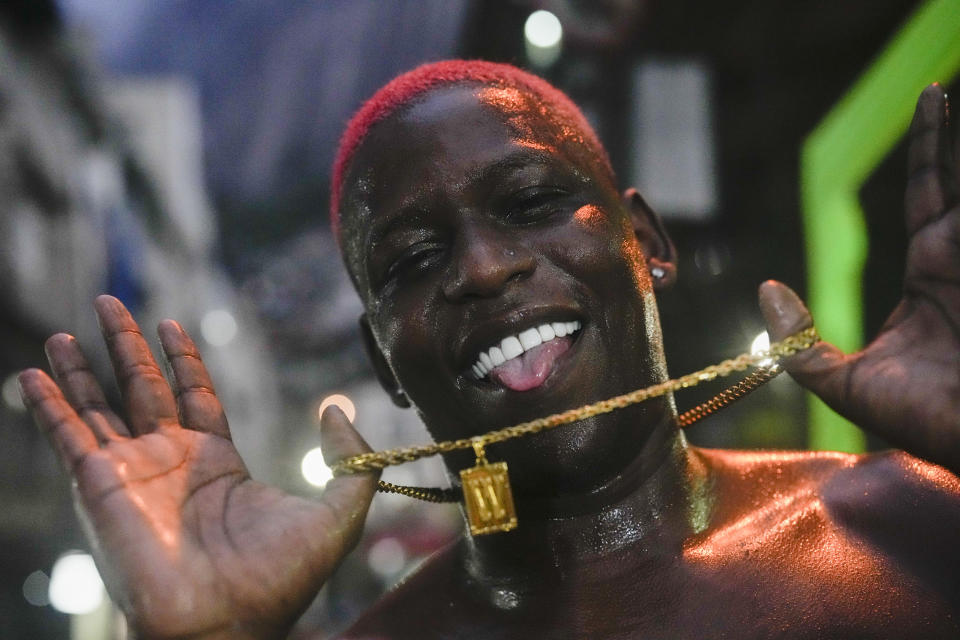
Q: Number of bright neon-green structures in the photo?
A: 1